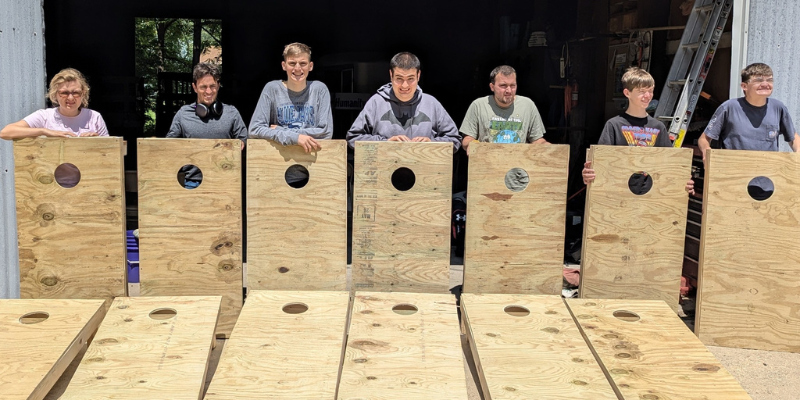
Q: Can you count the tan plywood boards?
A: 13